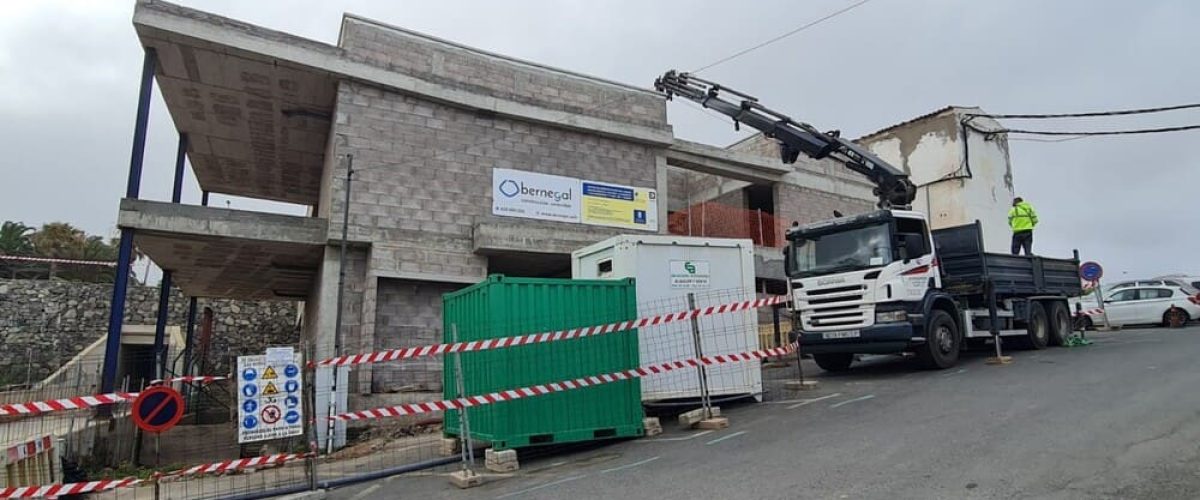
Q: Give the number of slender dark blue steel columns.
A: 3